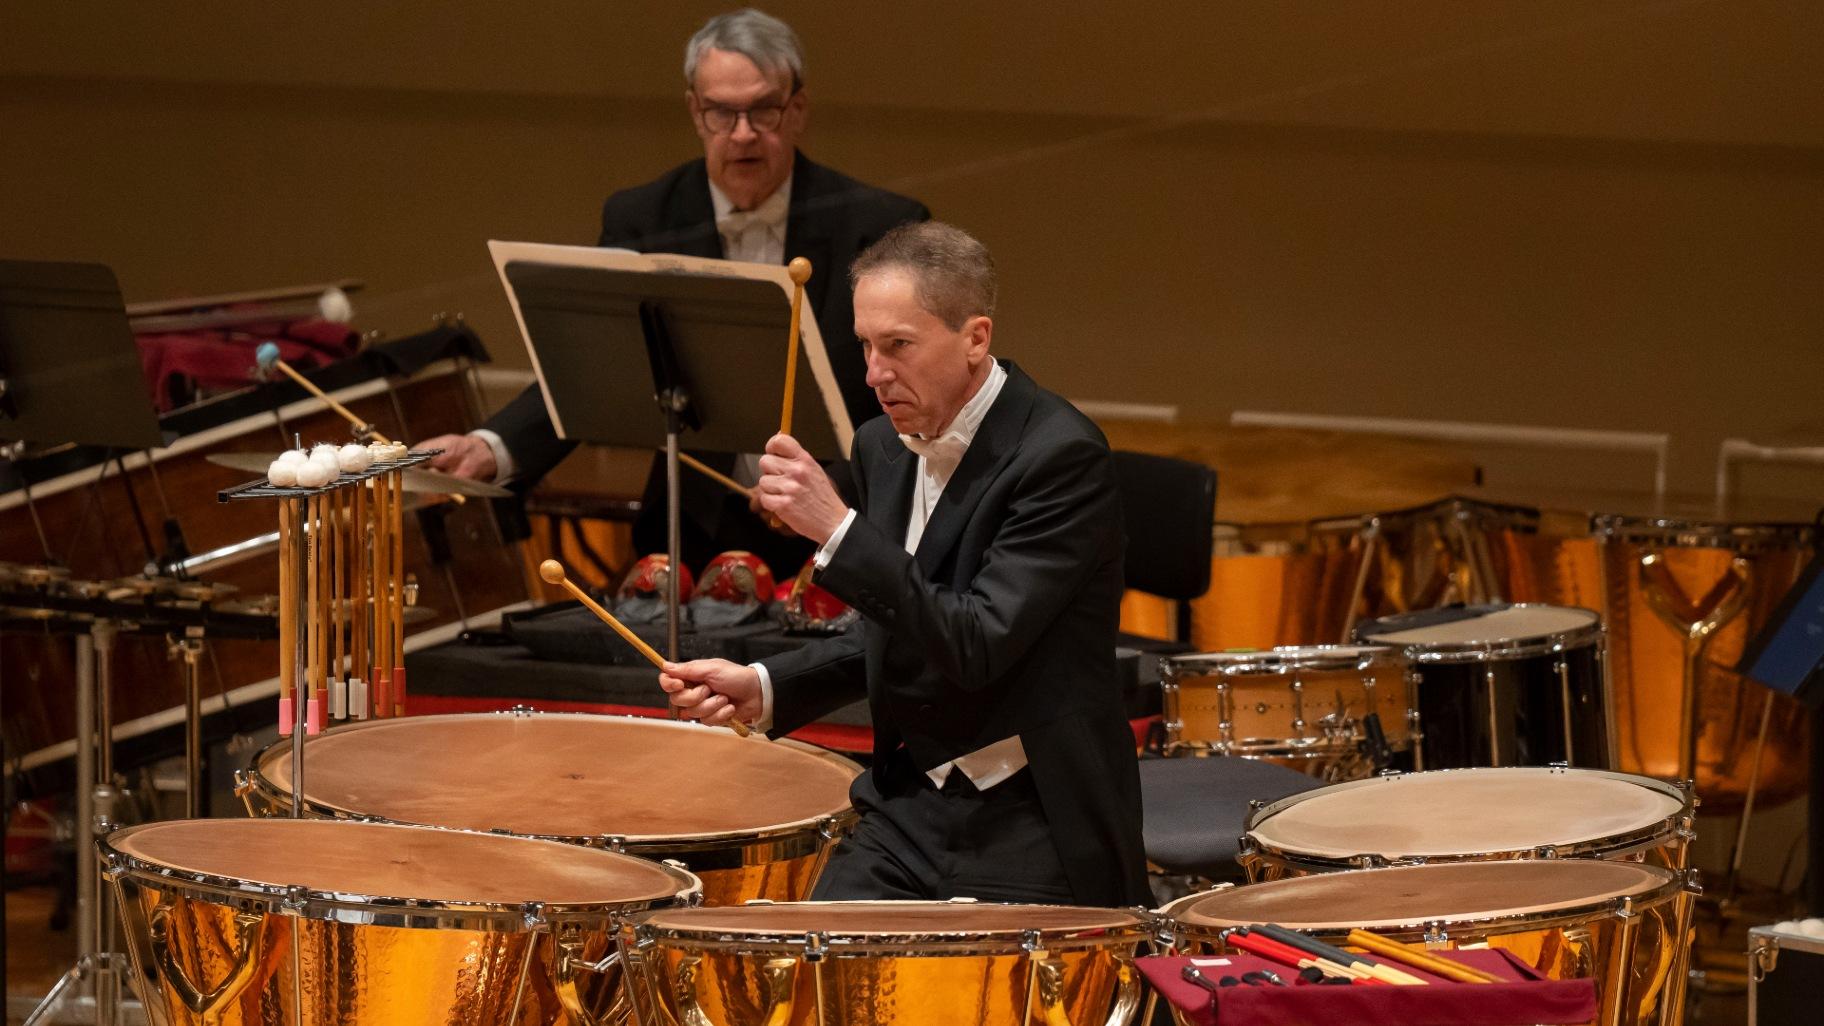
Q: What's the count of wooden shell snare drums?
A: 1